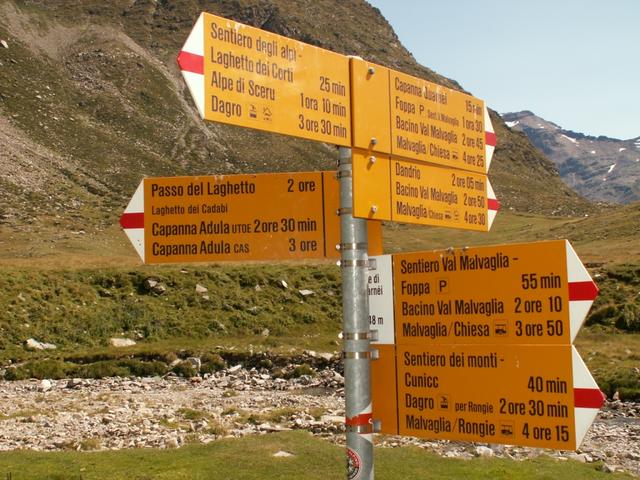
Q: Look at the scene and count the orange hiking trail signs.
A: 6